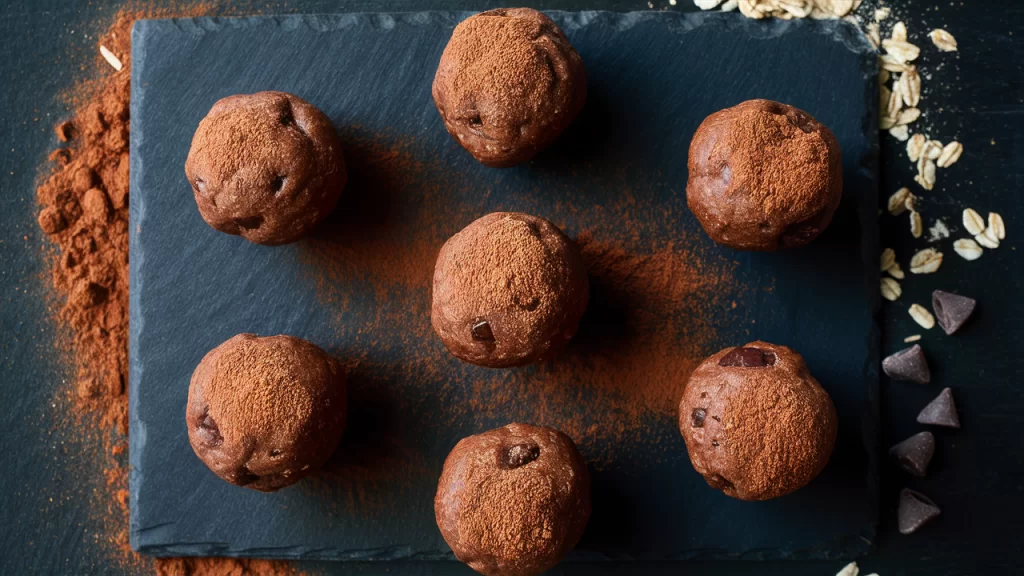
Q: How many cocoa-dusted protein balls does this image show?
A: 7